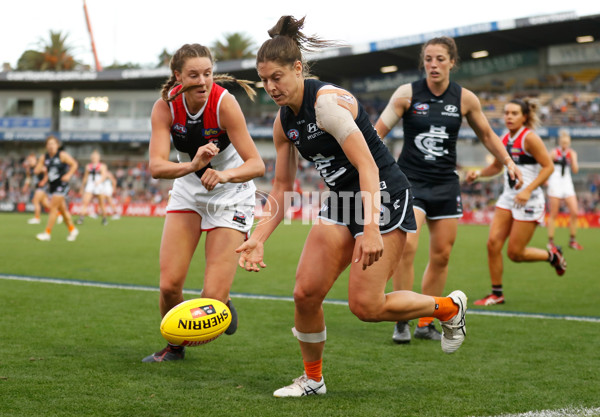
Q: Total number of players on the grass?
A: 9